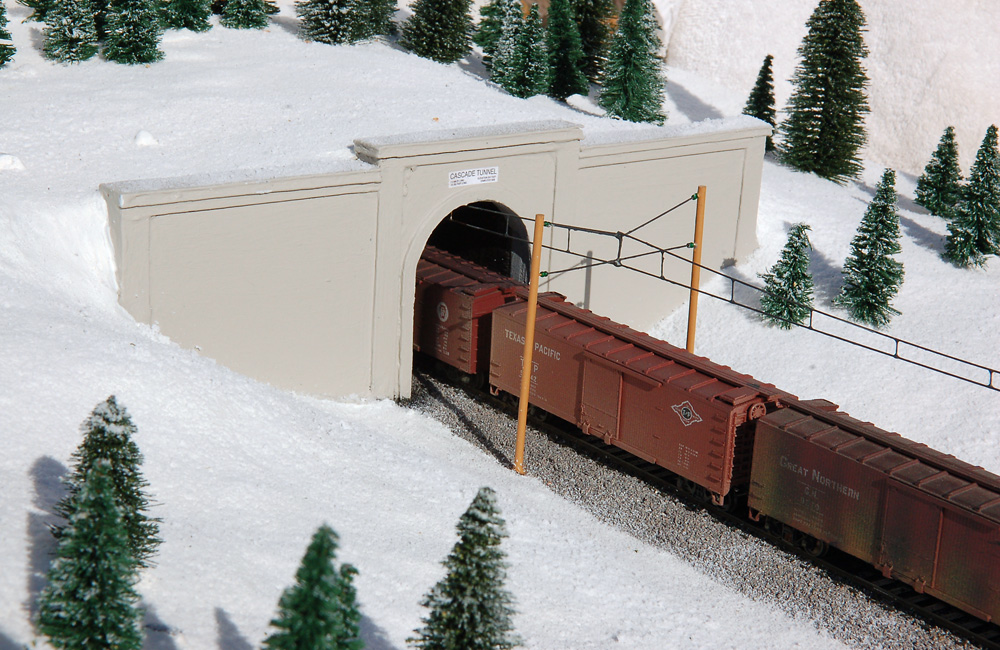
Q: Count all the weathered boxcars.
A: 1